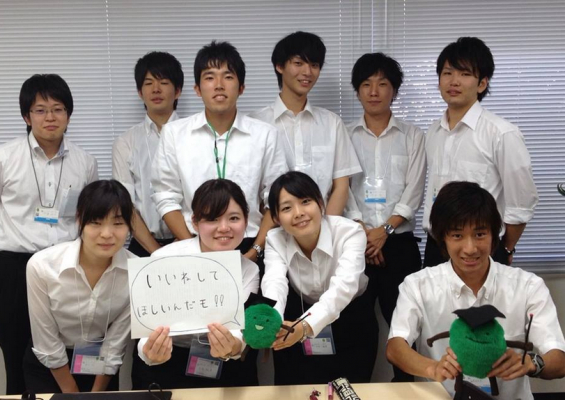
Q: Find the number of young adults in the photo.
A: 10